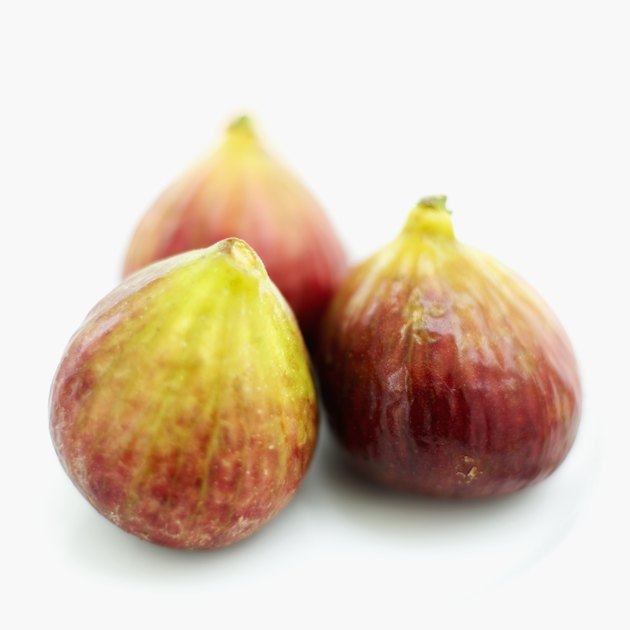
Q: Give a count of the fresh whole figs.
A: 3